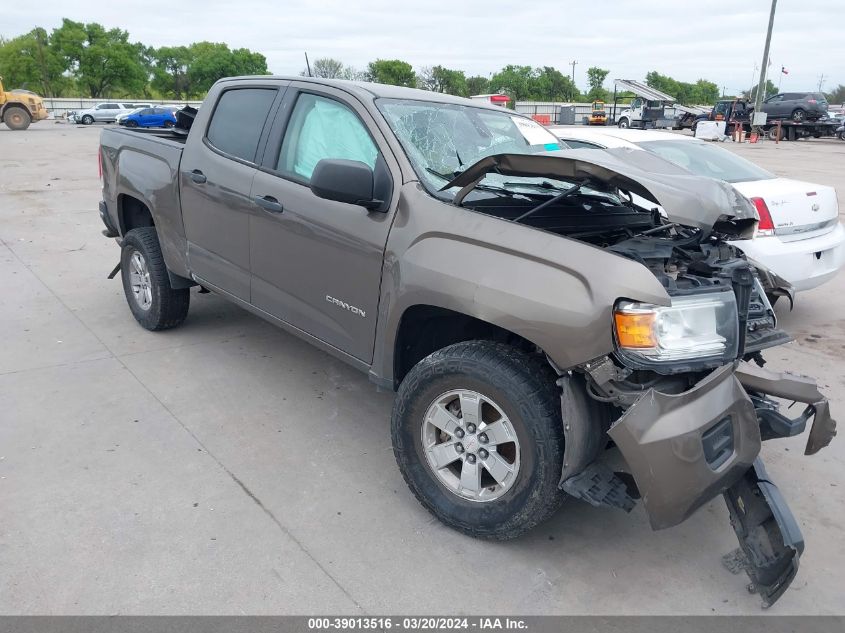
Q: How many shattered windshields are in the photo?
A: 1